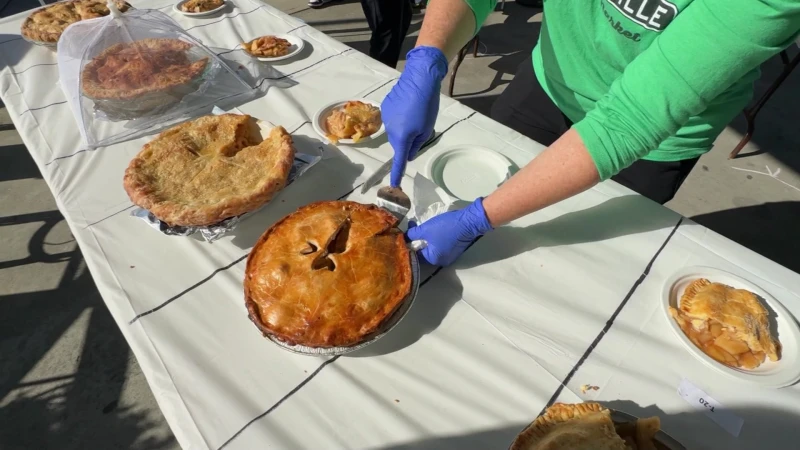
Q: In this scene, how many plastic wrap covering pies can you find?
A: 1